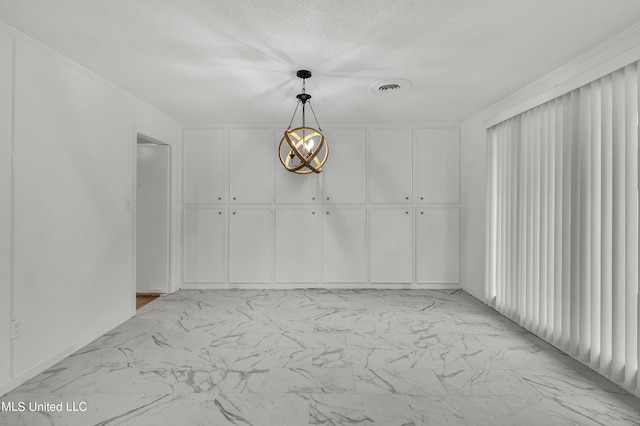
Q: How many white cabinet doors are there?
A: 12